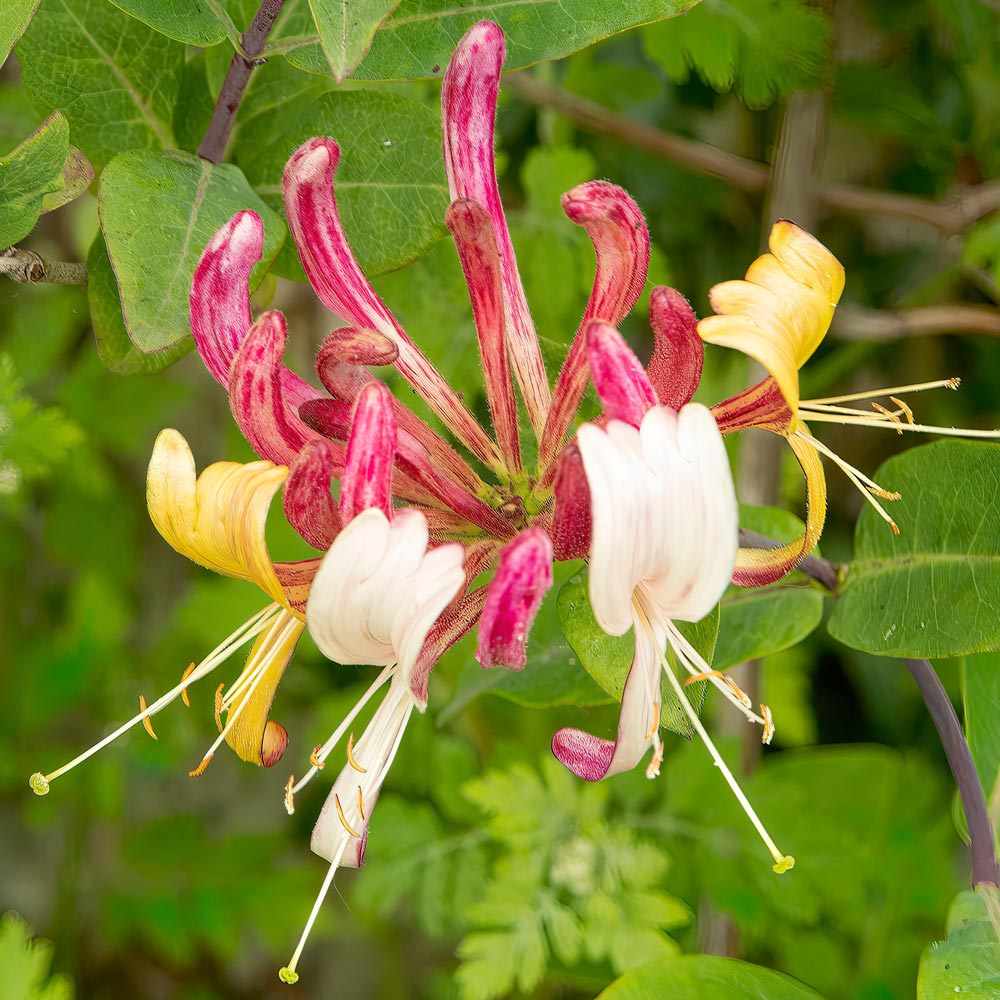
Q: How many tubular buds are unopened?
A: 14